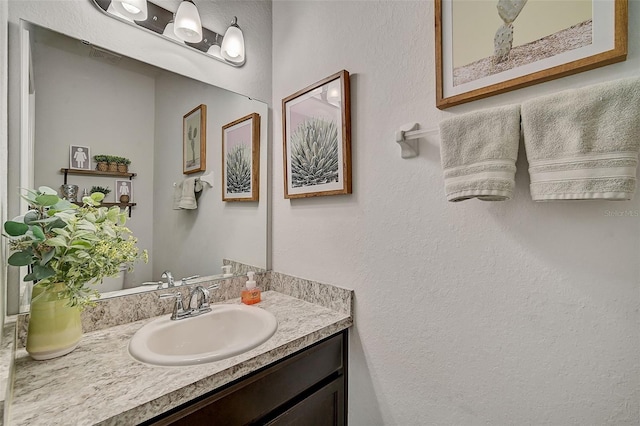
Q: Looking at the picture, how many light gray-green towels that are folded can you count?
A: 2